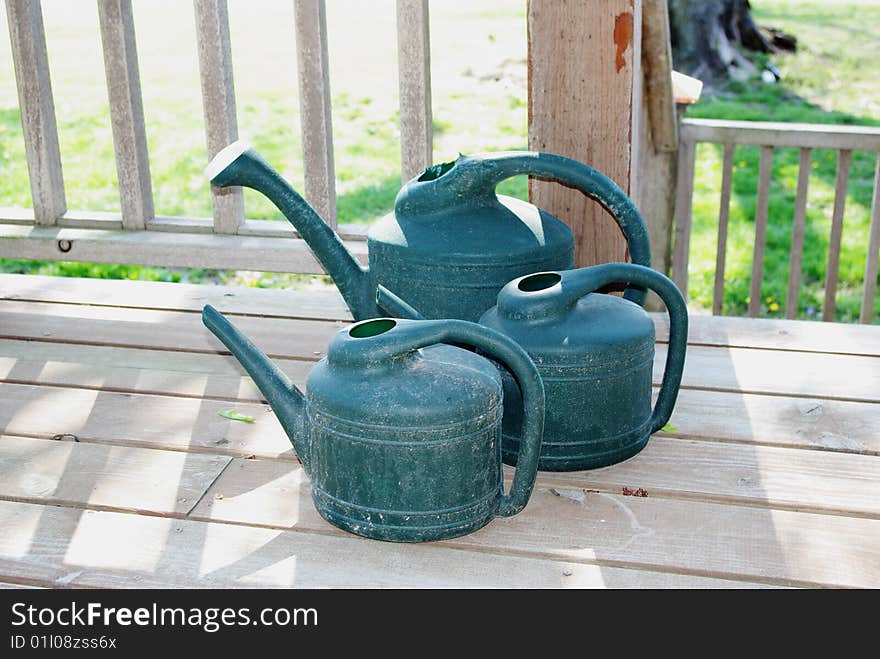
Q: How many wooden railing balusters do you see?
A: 10